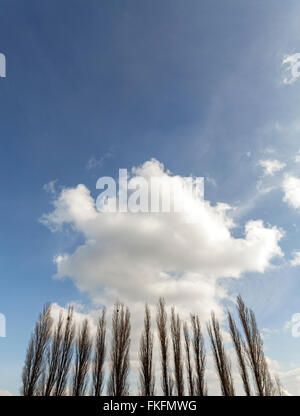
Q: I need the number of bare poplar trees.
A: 14